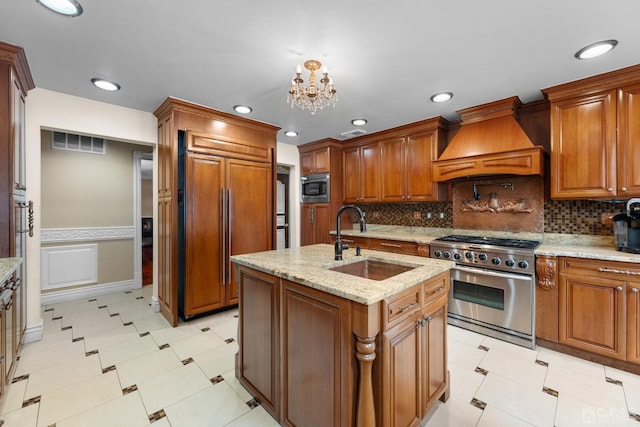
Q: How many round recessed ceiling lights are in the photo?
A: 7